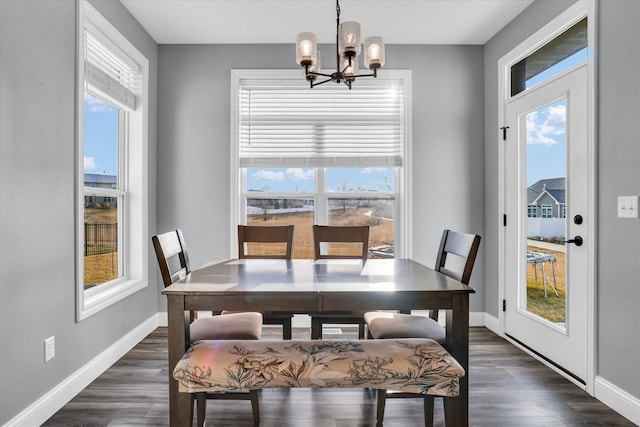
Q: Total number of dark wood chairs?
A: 4